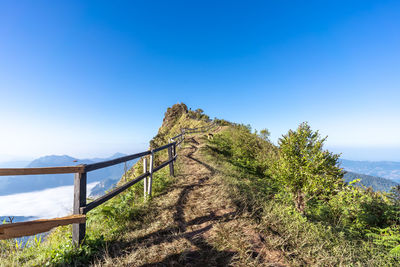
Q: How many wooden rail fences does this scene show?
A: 1